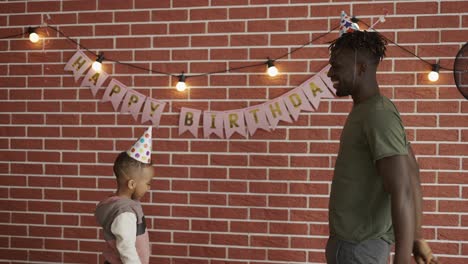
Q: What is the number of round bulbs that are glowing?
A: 5